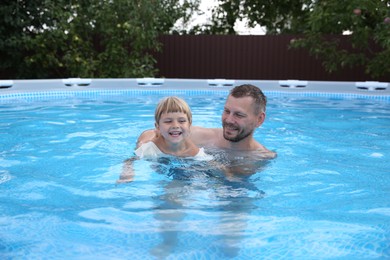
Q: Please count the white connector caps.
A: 6